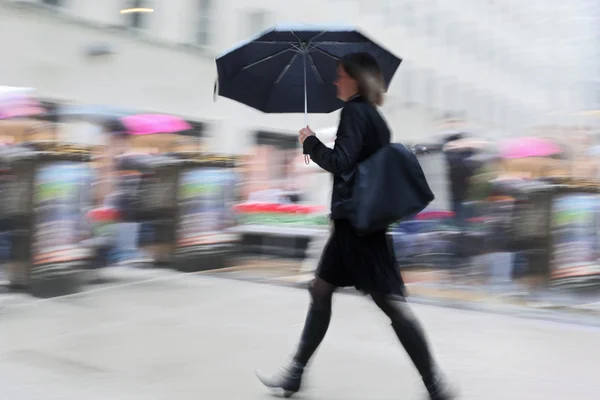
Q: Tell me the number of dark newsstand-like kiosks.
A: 3